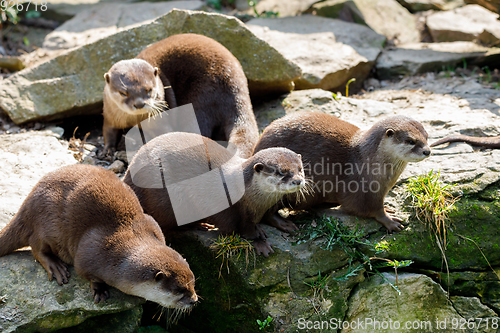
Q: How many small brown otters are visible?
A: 4